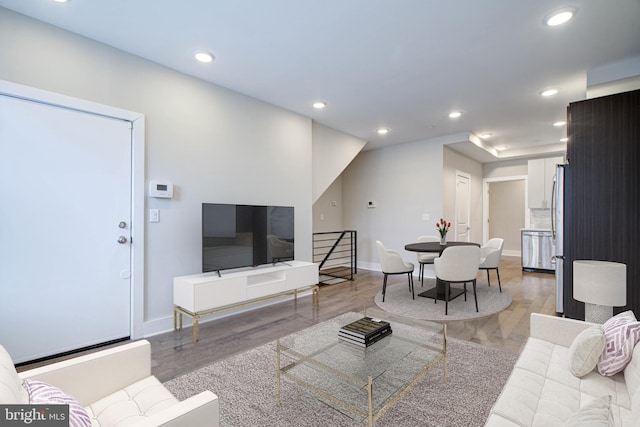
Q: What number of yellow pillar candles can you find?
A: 0